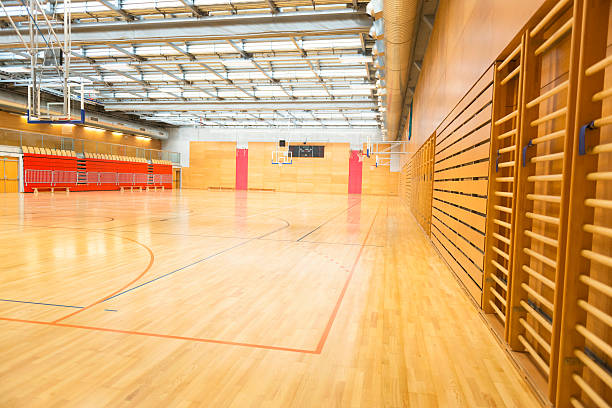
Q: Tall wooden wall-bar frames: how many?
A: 3